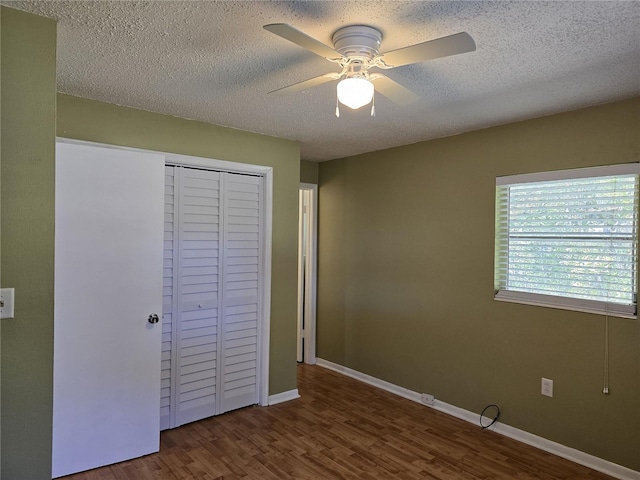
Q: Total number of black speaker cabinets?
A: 0